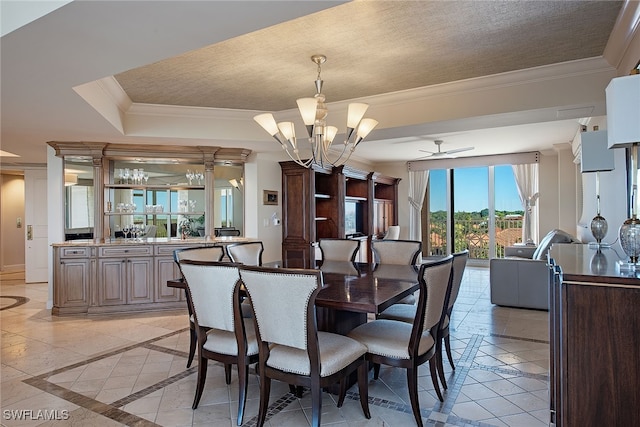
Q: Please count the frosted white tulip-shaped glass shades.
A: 6